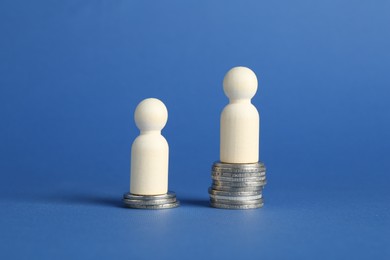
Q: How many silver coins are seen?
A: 13